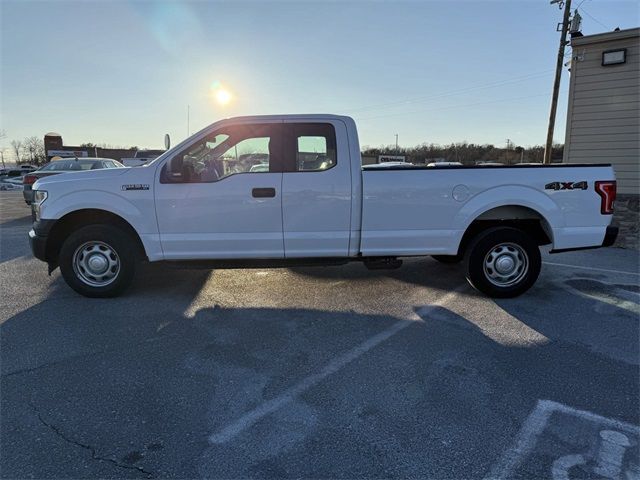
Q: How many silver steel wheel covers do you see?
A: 2